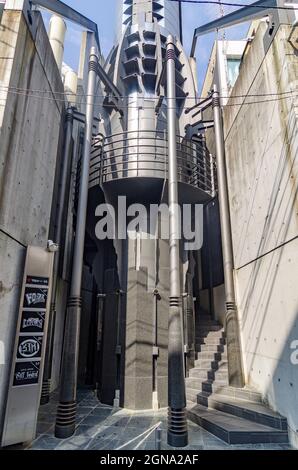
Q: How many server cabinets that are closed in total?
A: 0